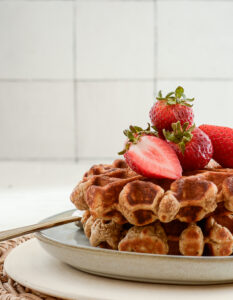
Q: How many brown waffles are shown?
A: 2